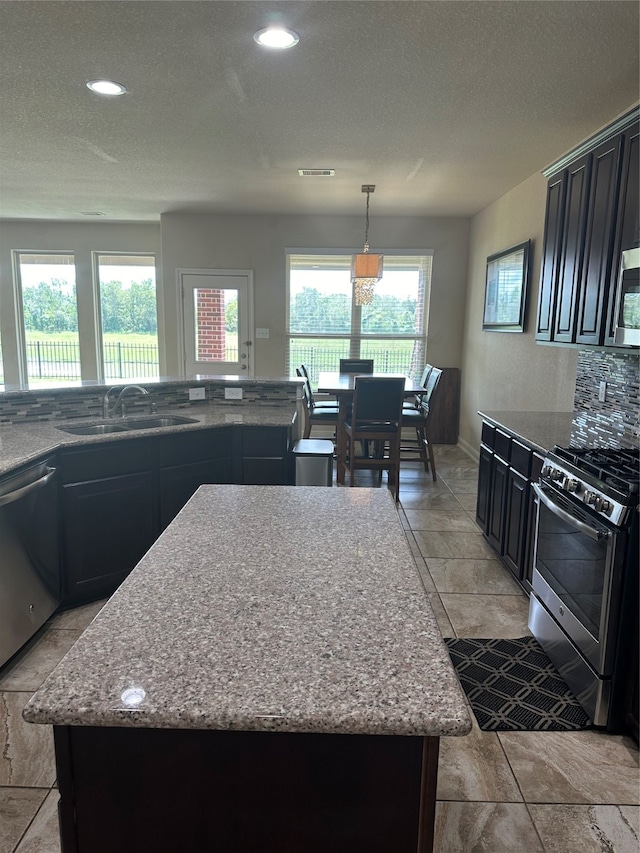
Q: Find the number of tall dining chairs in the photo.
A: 6